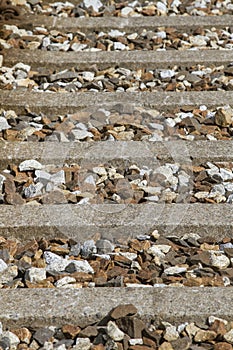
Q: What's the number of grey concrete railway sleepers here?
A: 6